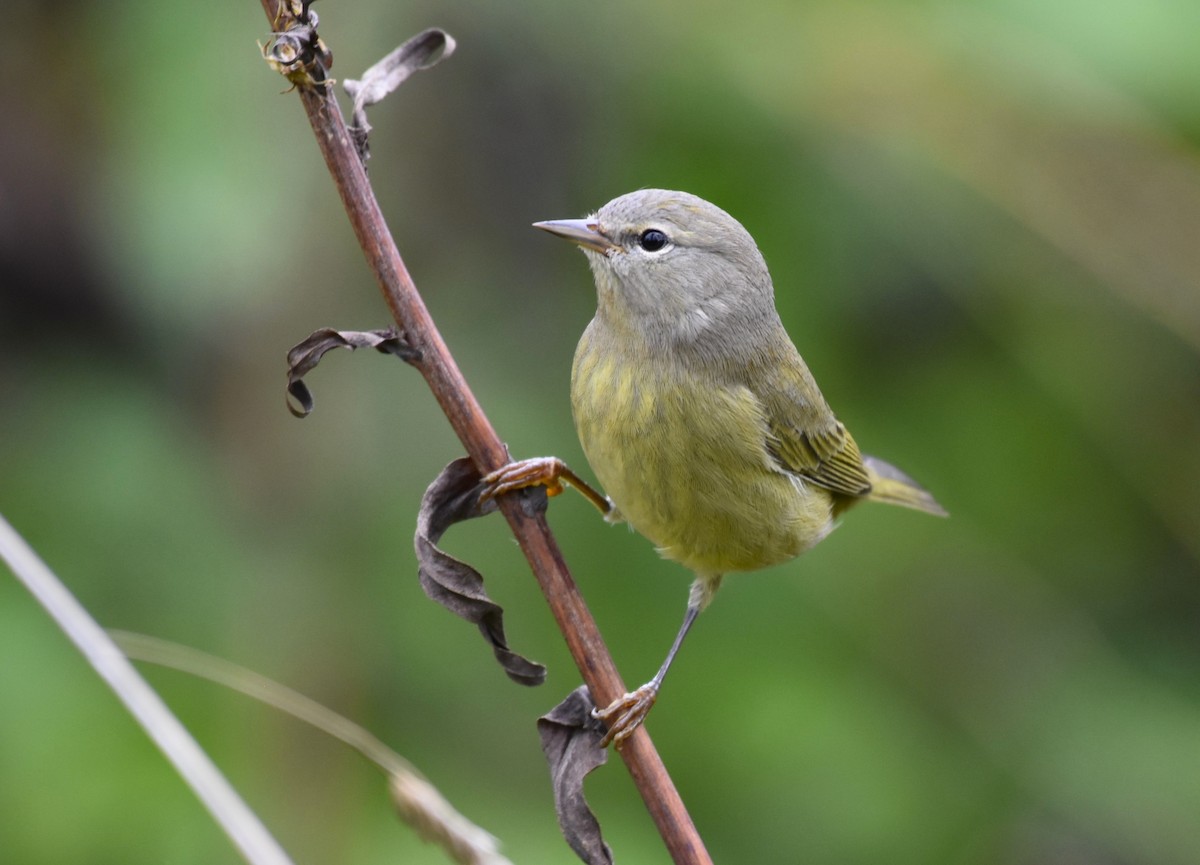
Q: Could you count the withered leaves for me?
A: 4